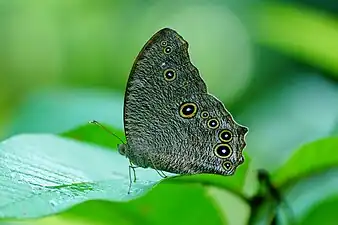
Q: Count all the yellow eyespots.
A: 9